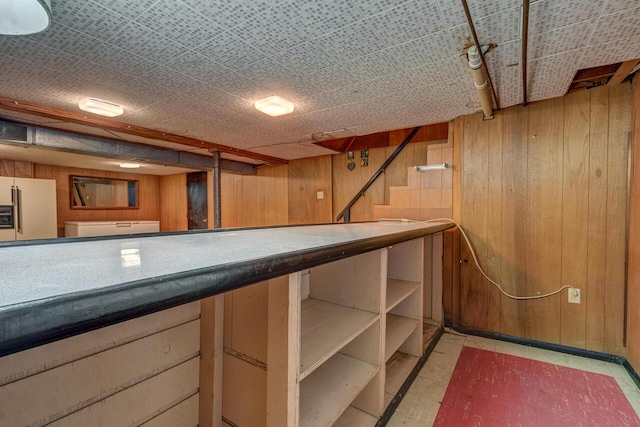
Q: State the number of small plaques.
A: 4